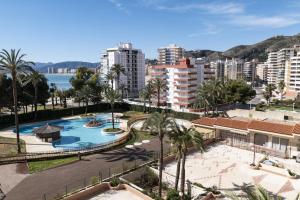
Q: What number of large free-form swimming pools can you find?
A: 1